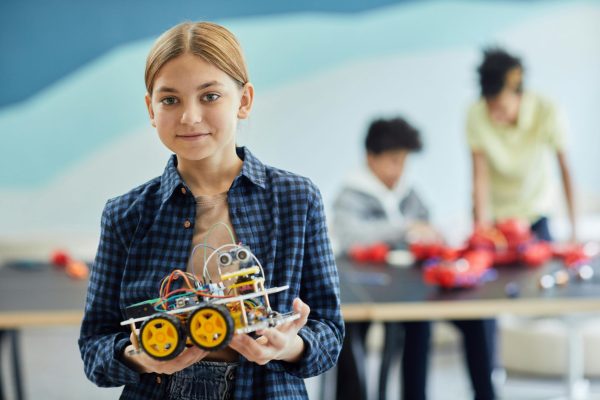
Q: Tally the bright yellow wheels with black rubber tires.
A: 2